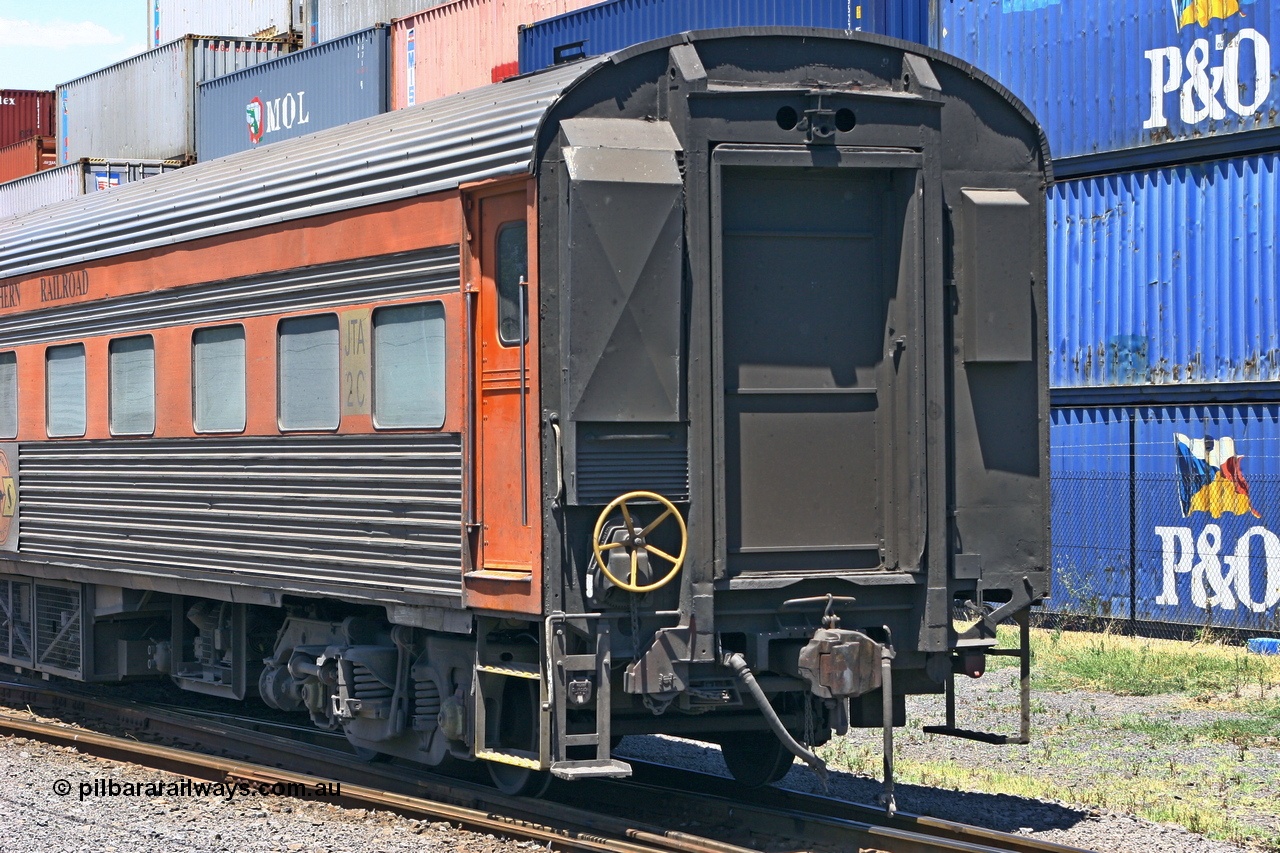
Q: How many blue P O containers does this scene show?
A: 2